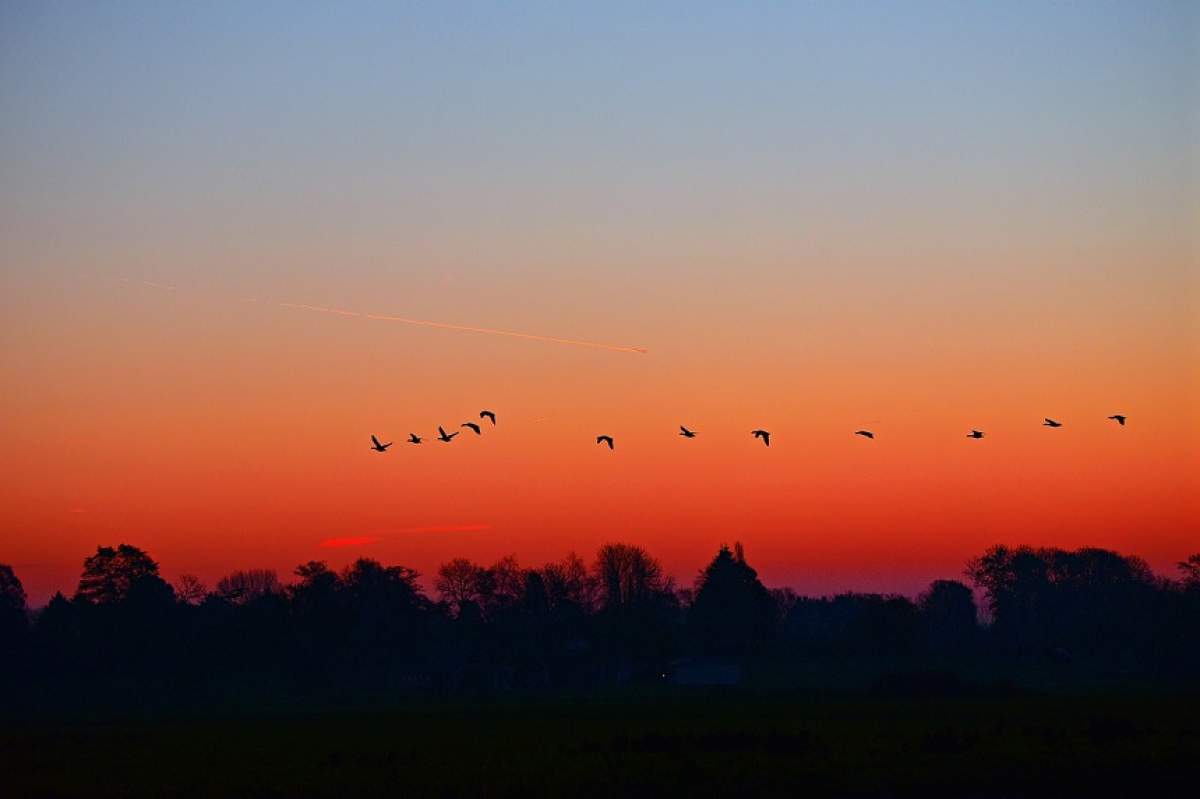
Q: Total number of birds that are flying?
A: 12